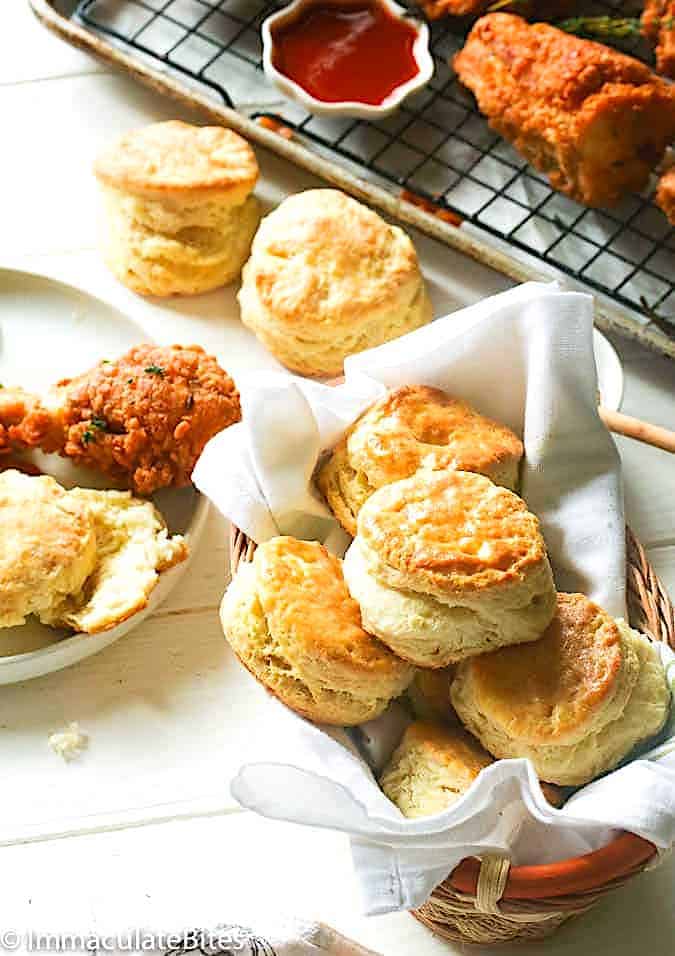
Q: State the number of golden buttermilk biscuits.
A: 8